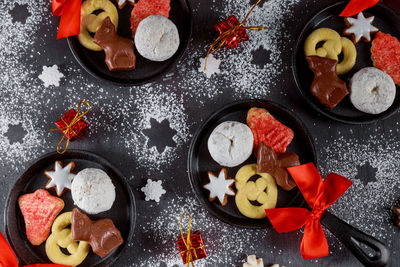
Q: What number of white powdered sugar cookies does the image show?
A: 4